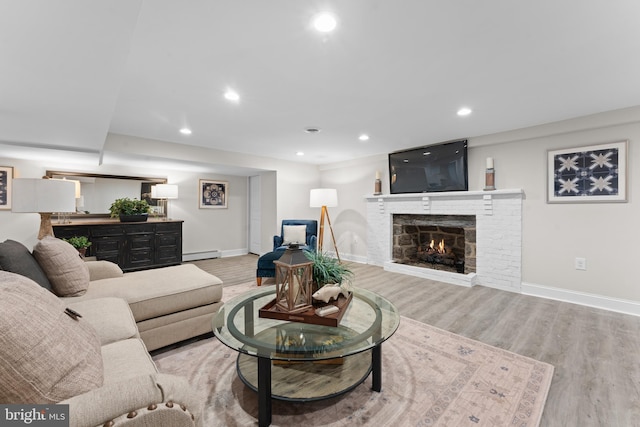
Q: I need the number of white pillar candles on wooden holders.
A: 2